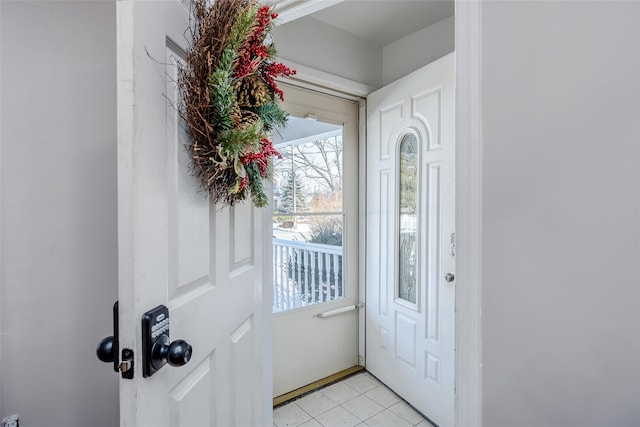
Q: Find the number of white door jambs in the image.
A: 2